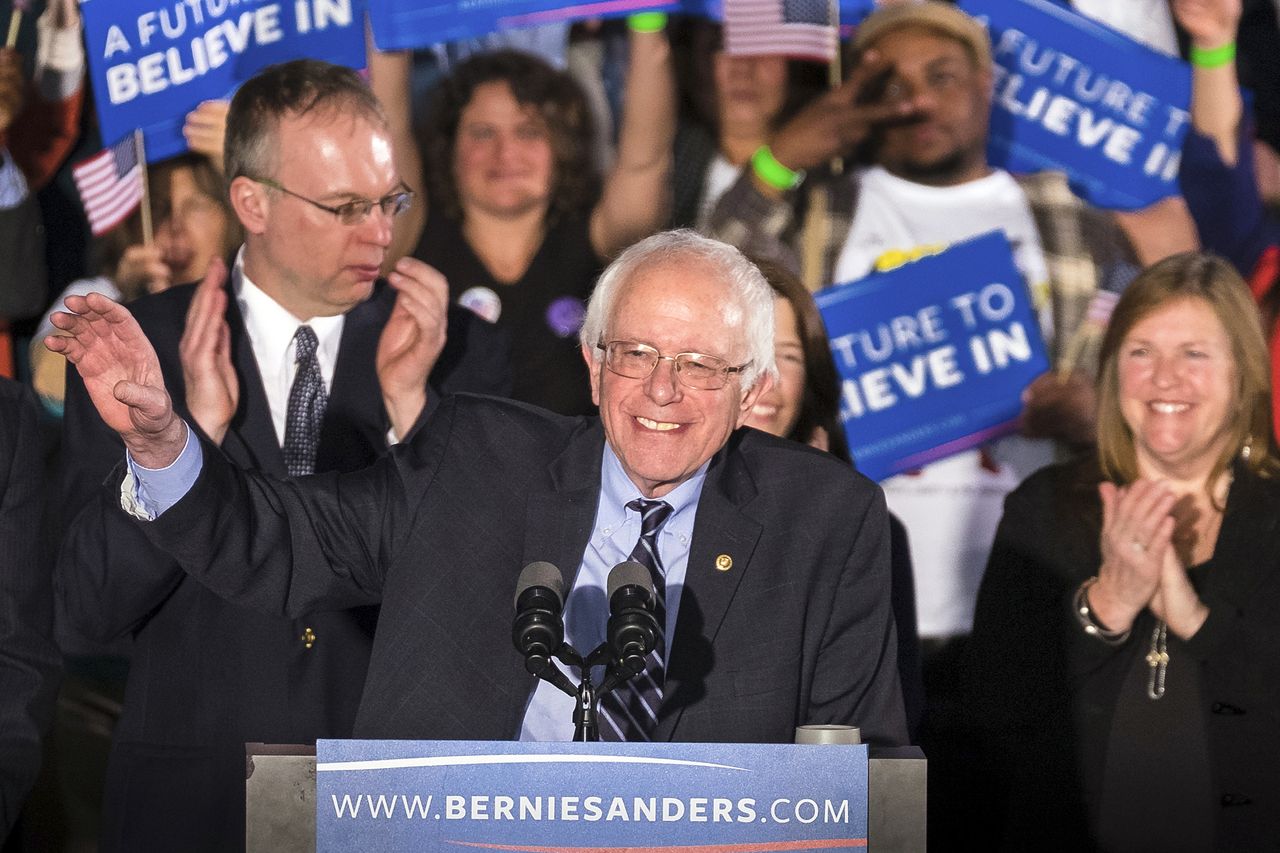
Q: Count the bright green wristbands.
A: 3